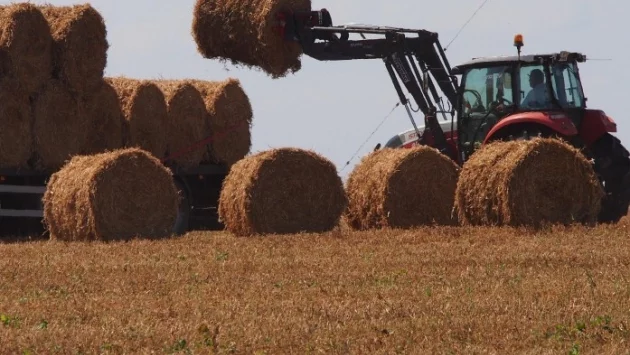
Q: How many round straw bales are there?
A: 13